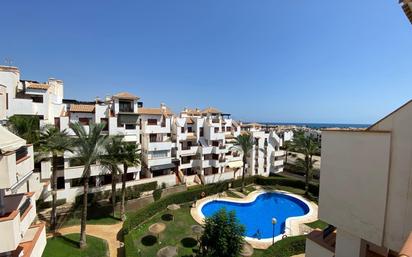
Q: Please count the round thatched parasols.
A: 5